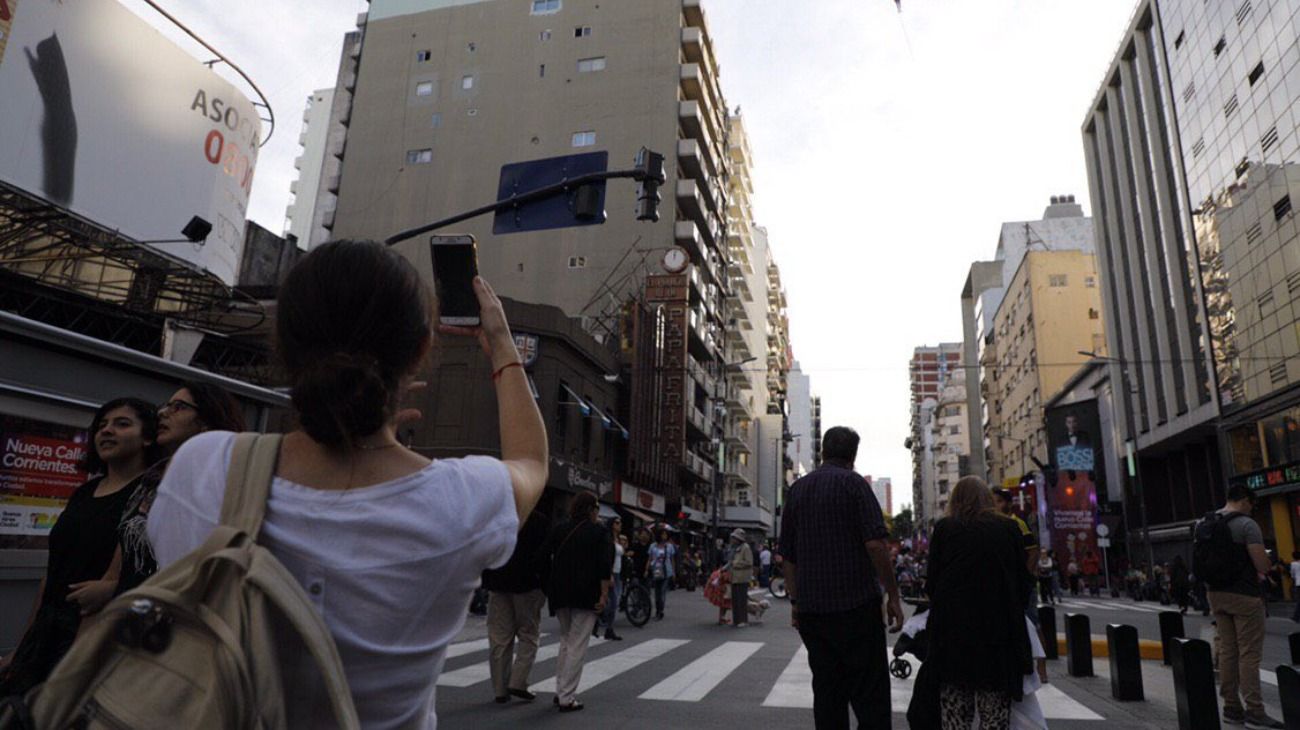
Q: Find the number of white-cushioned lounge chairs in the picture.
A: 0